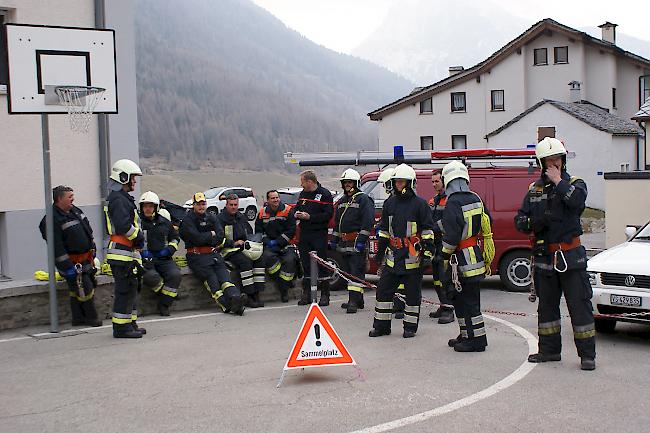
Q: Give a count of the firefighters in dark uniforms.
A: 13